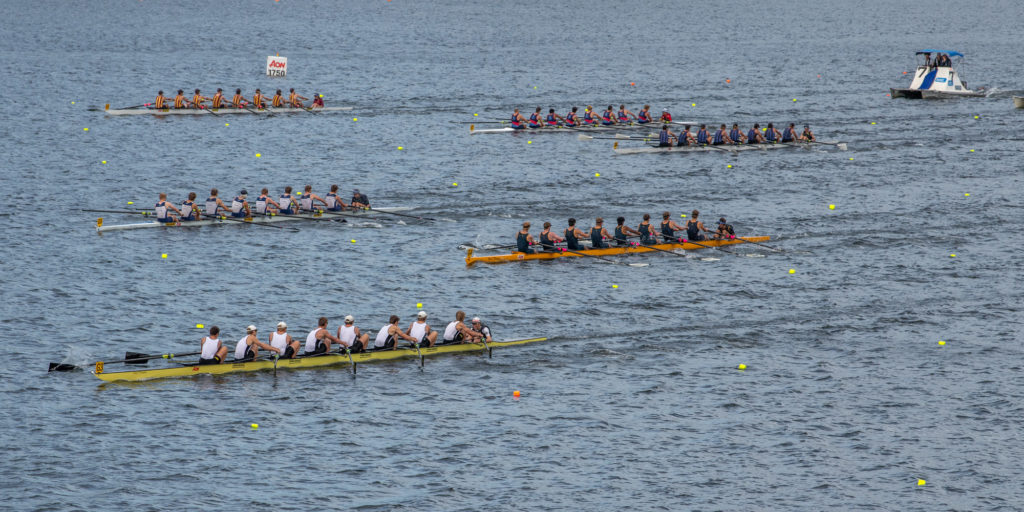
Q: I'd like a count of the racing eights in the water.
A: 6